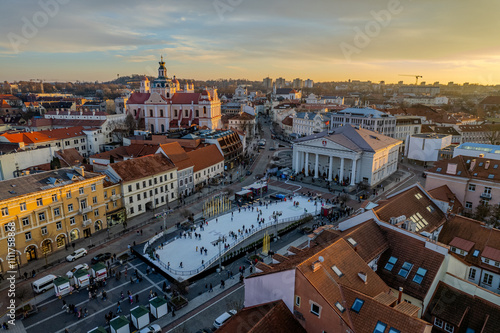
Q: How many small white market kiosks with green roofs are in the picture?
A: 7